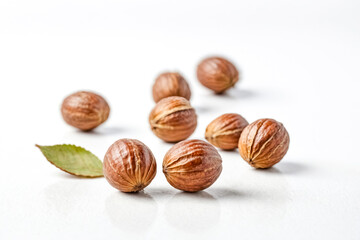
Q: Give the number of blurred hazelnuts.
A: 3